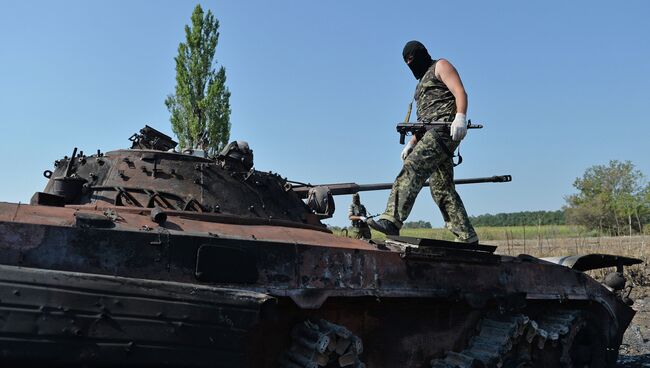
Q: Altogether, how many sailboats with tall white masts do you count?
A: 0